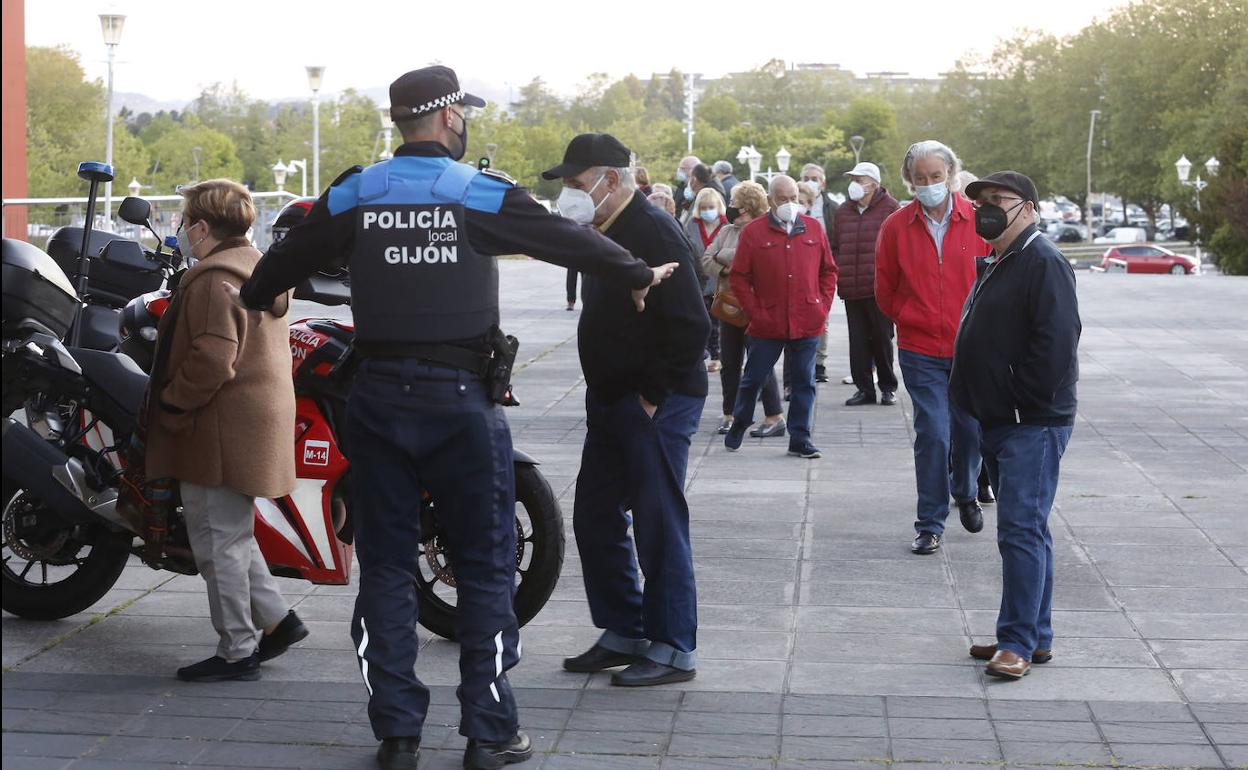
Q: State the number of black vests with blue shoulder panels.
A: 1